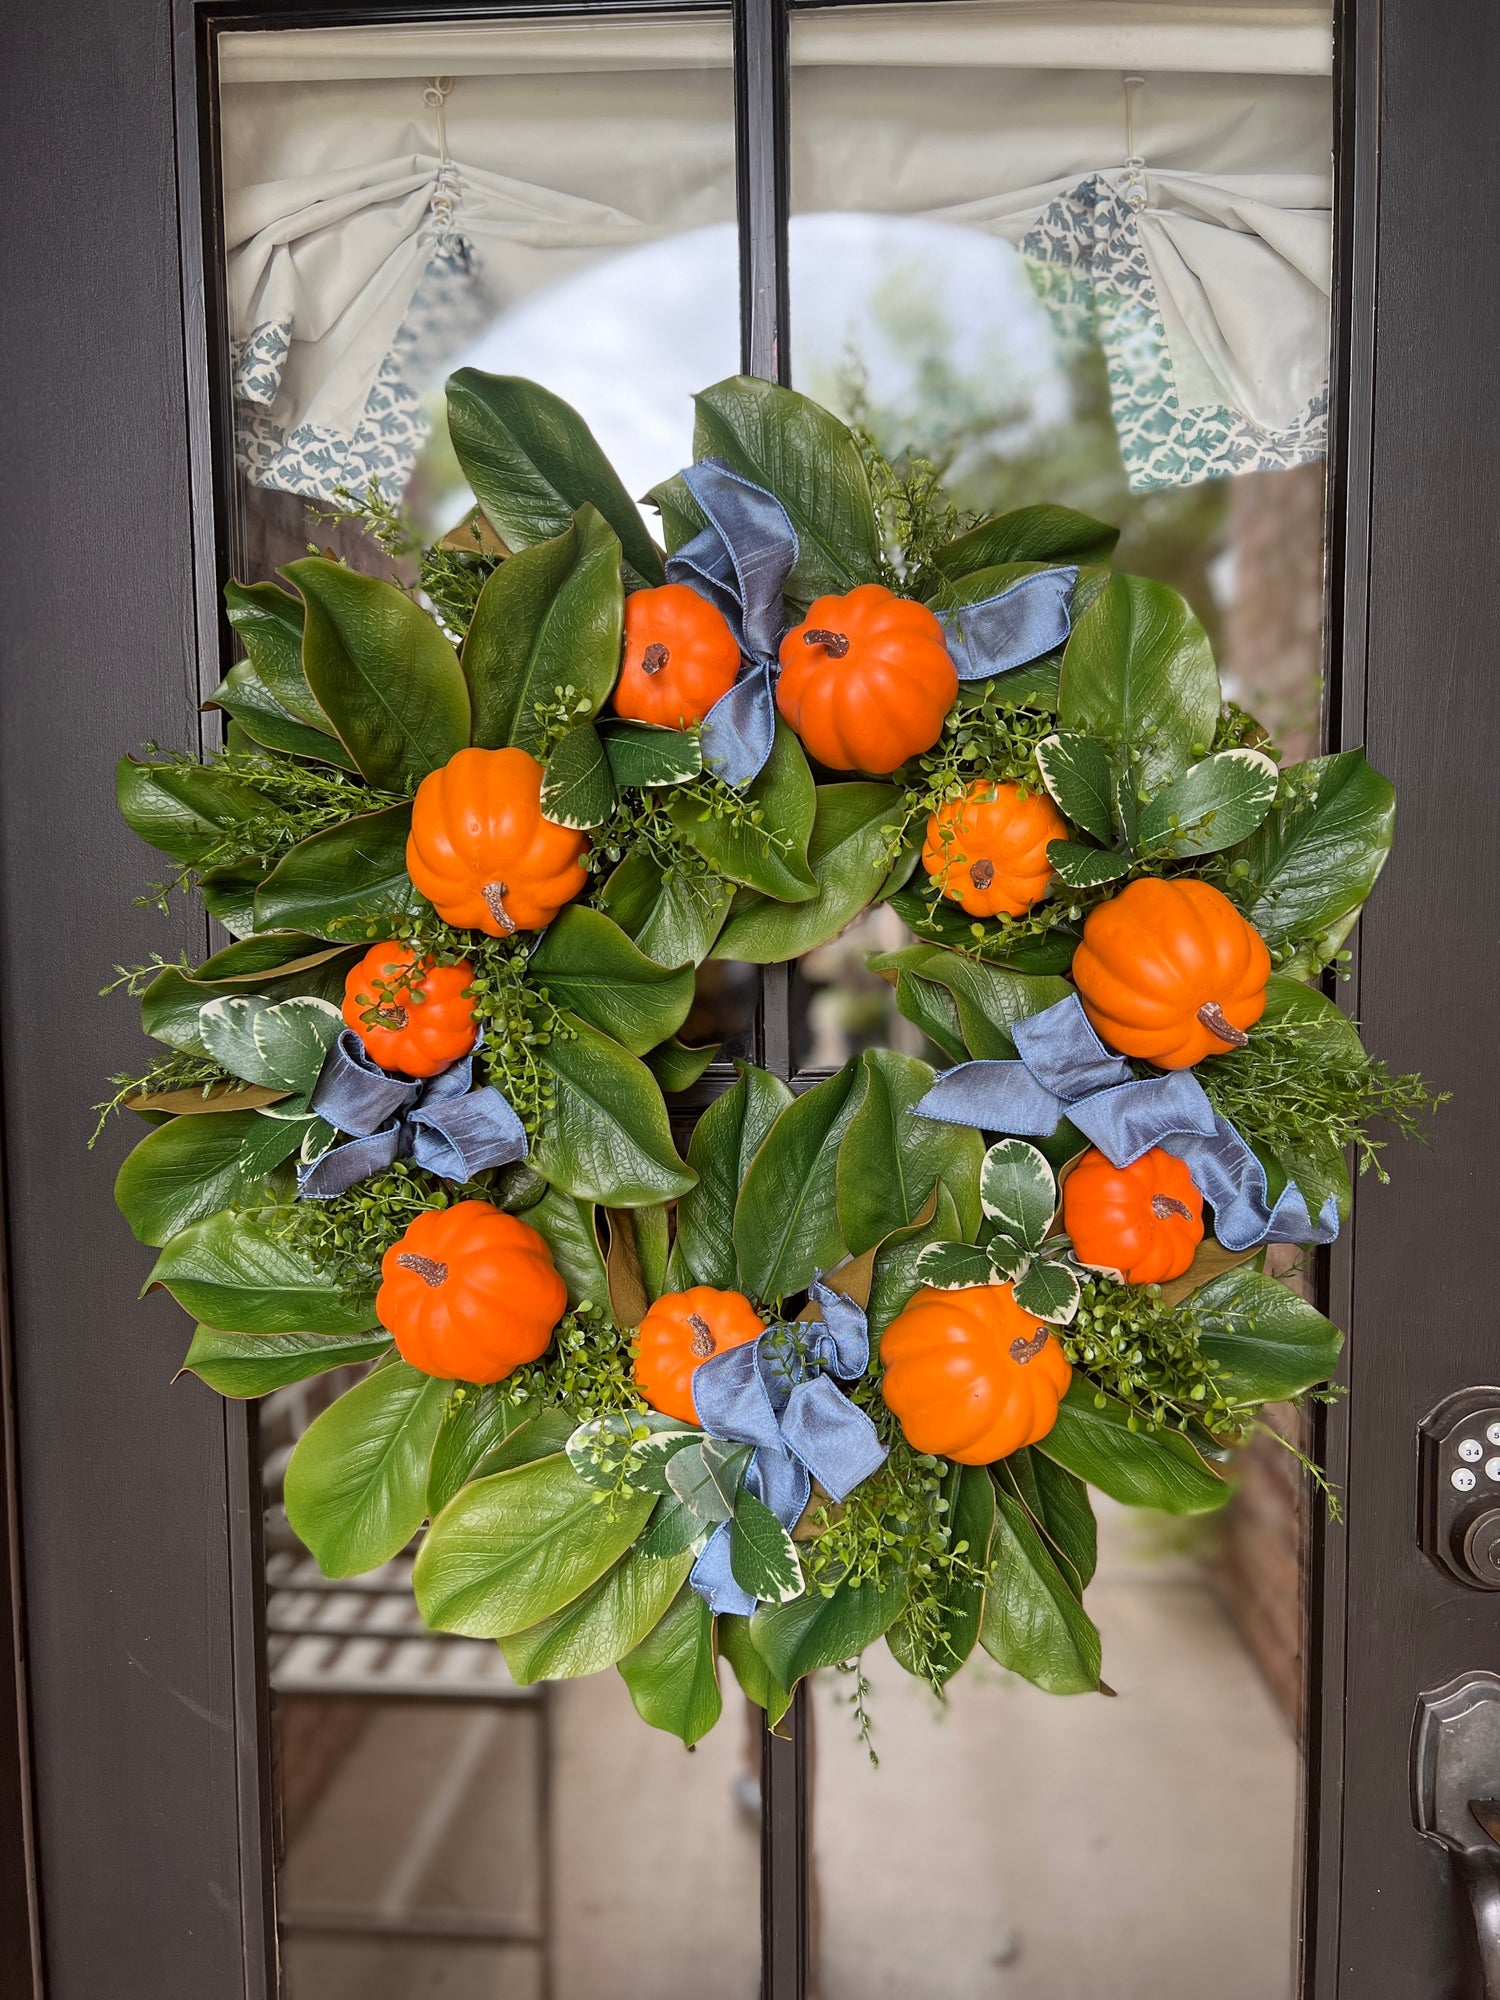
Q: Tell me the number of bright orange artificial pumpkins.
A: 10